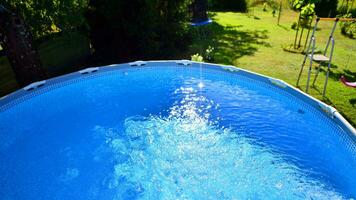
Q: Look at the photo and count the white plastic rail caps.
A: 7